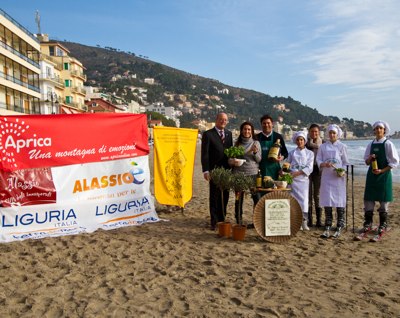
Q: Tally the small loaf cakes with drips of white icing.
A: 0